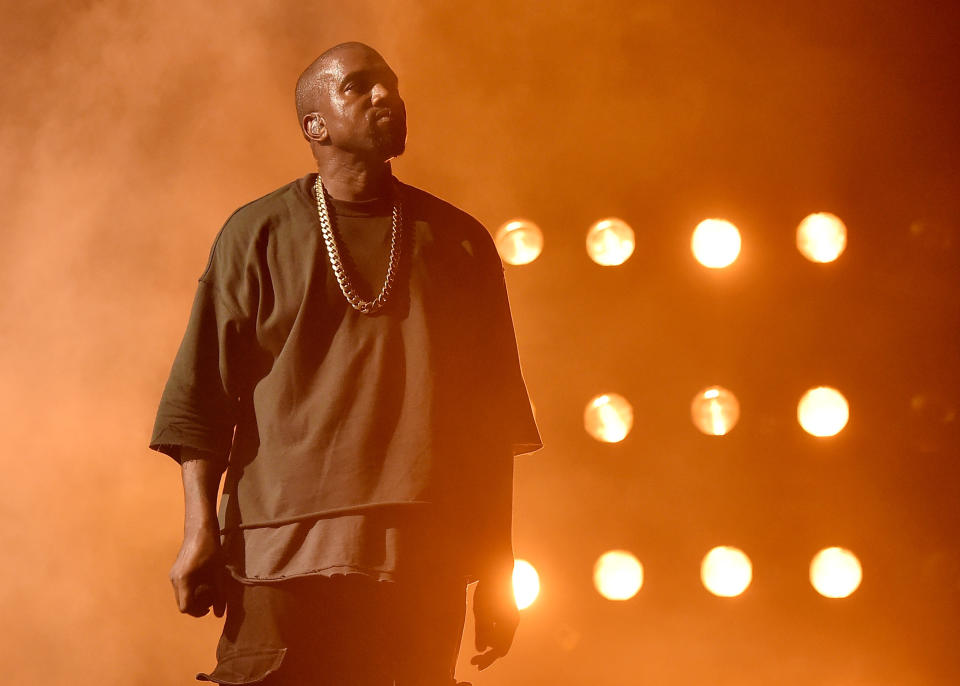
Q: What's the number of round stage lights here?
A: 11